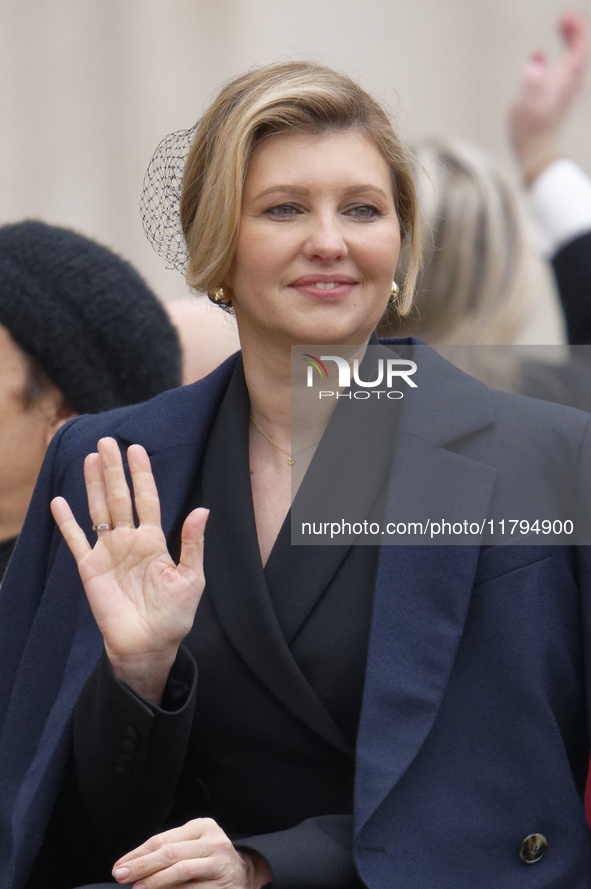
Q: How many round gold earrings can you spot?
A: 2